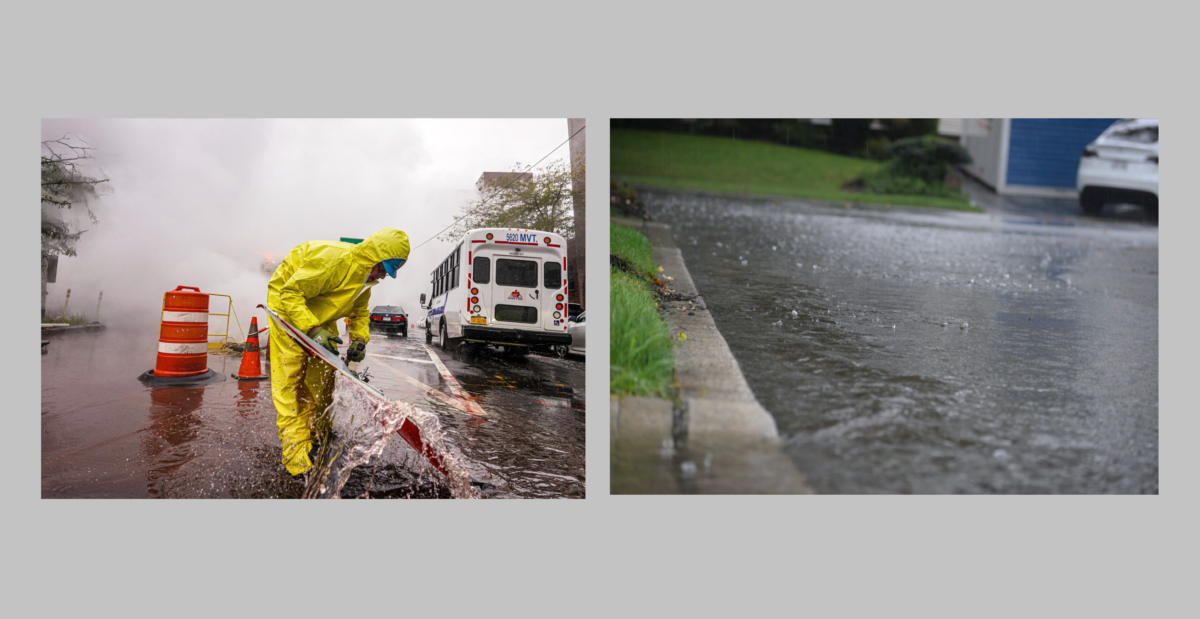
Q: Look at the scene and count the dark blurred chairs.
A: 0